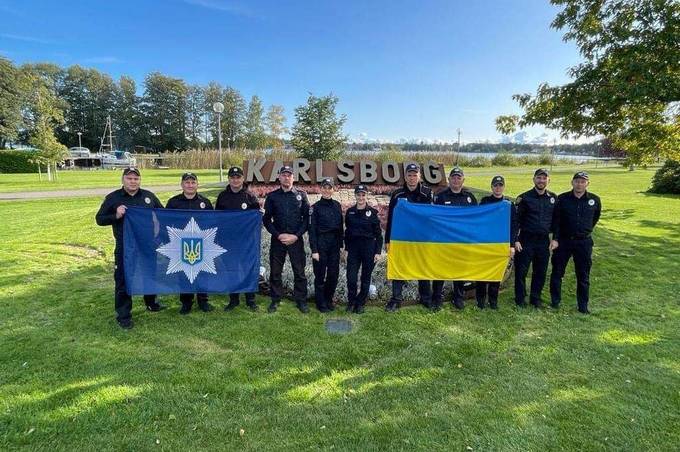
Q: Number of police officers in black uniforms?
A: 11